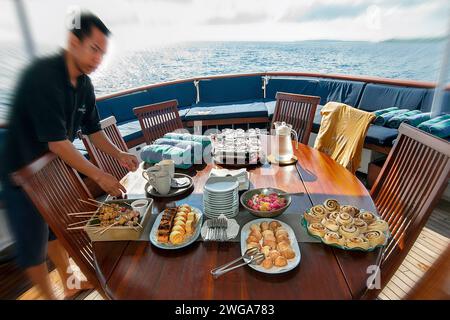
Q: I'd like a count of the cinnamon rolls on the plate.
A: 13